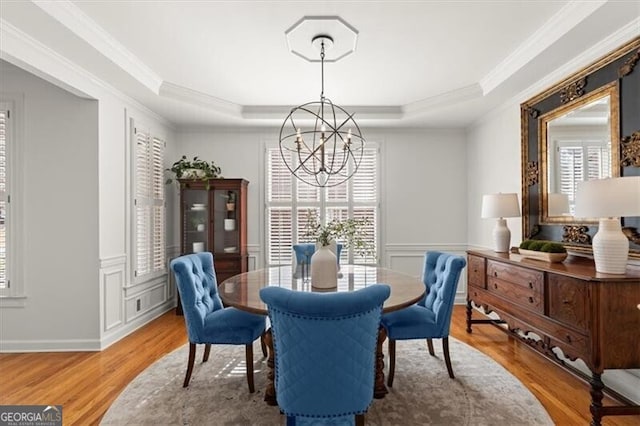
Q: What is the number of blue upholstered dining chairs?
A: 4